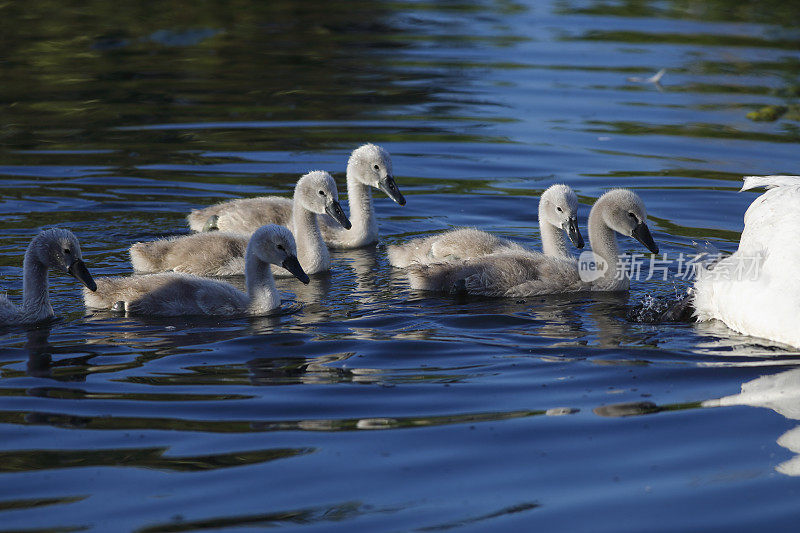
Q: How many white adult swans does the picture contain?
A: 1